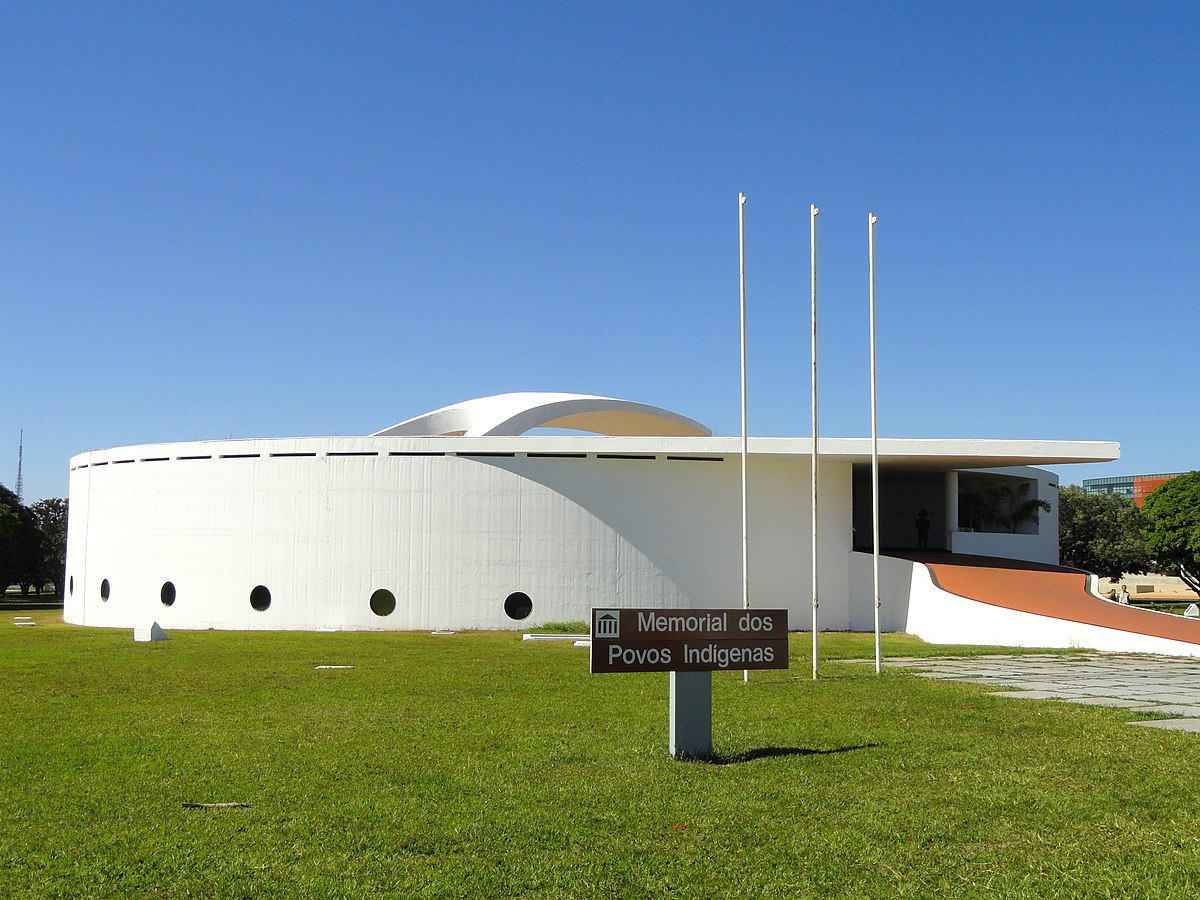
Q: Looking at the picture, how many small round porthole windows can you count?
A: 6